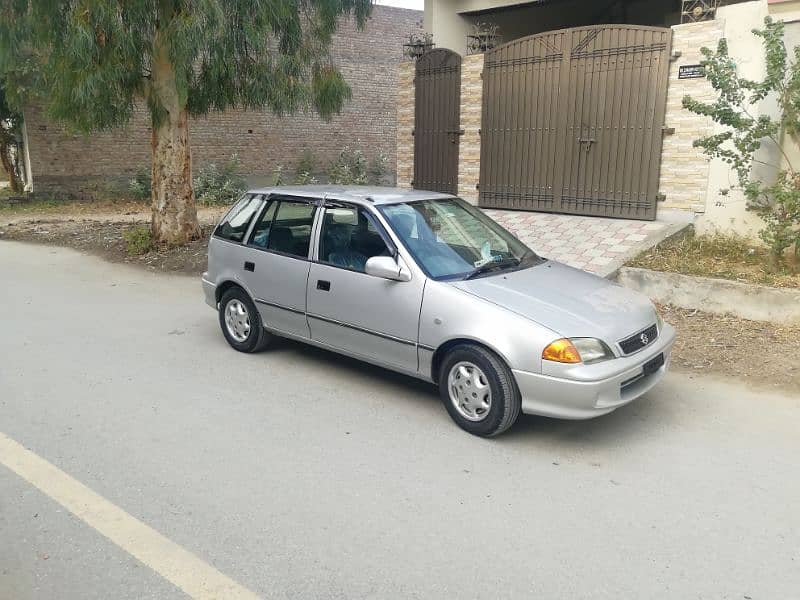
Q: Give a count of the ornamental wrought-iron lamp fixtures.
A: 3